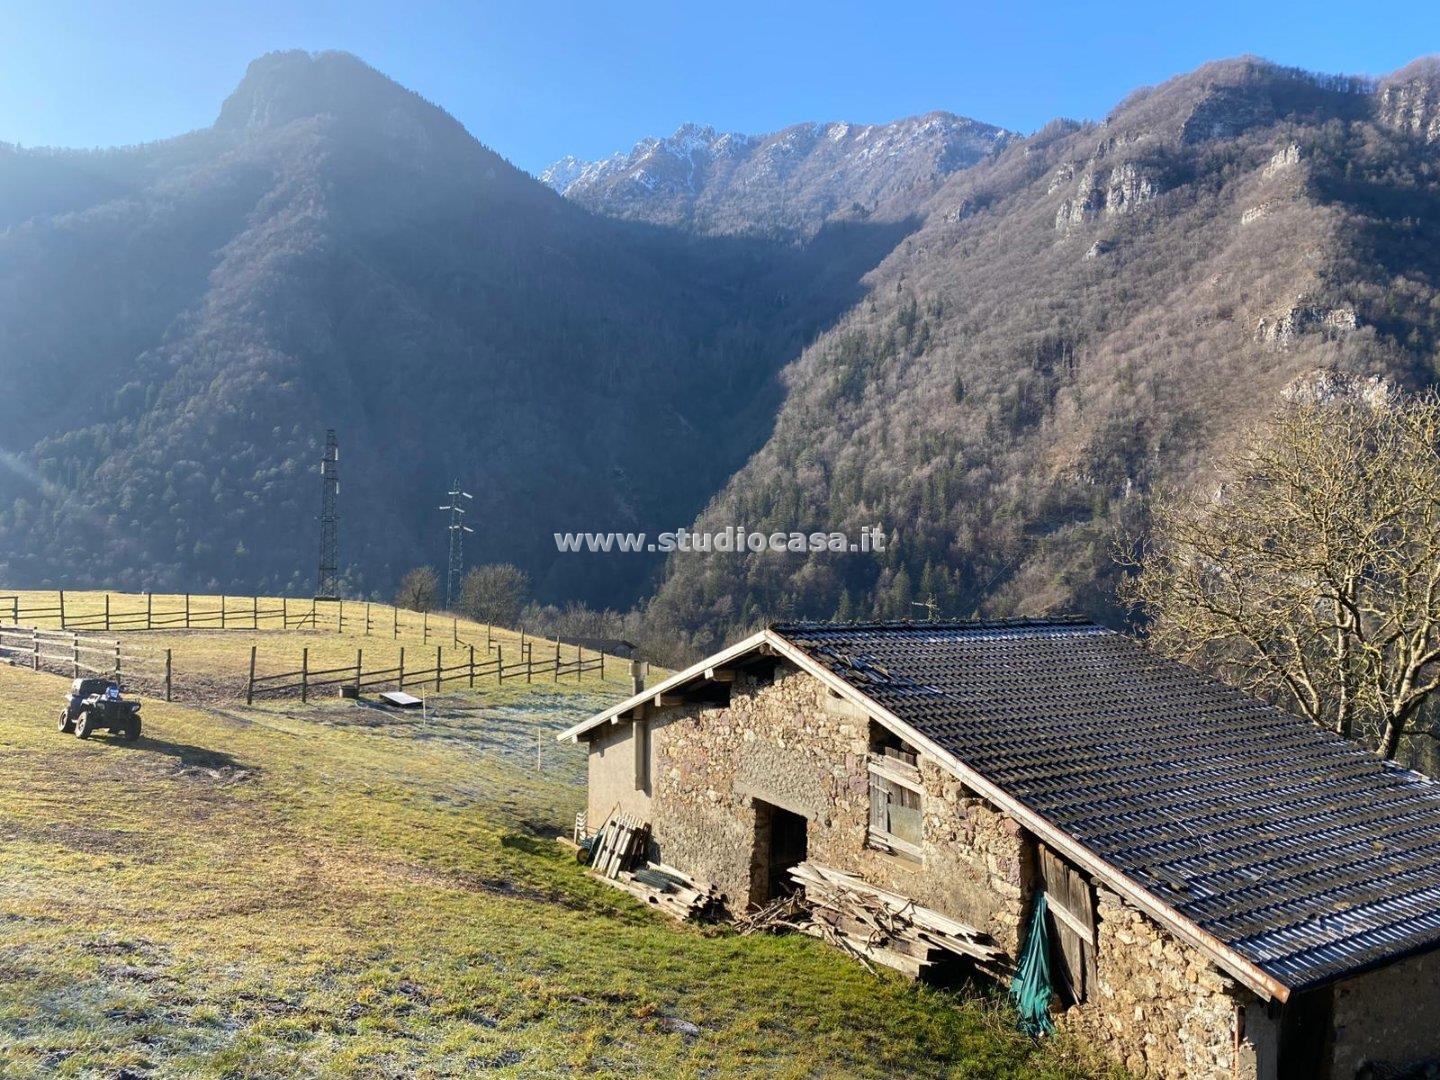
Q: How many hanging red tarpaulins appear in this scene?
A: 0